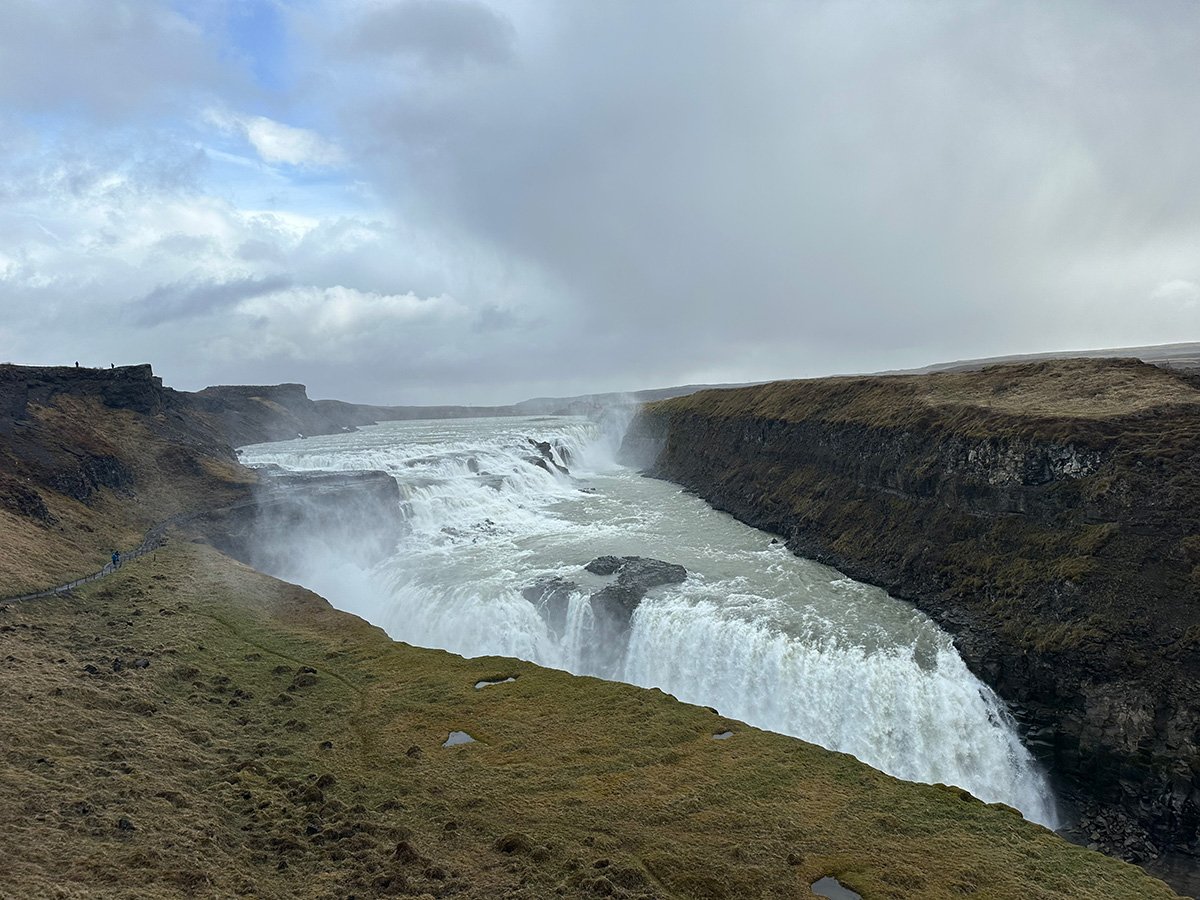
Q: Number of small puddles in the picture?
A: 4